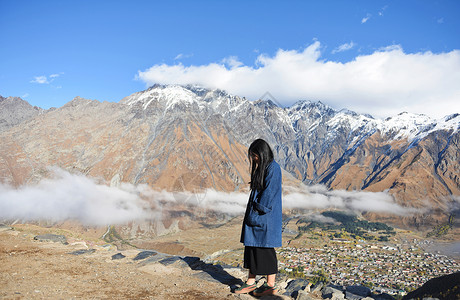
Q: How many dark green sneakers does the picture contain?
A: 2